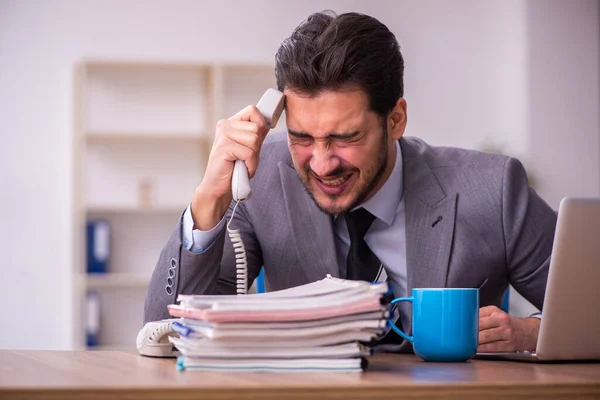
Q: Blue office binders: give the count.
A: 2